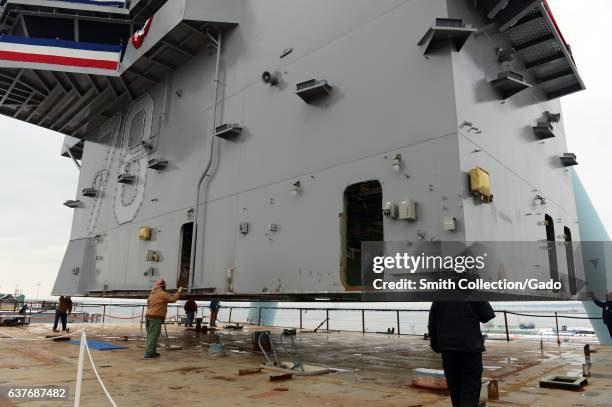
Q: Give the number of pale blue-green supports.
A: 2